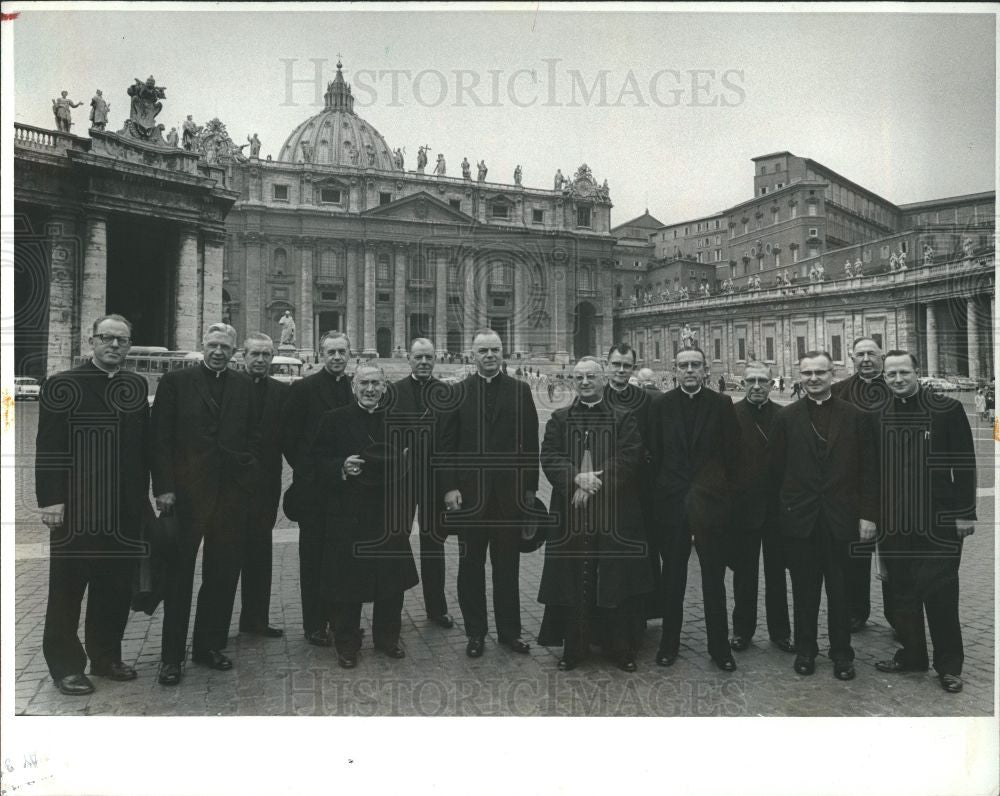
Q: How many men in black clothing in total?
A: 14